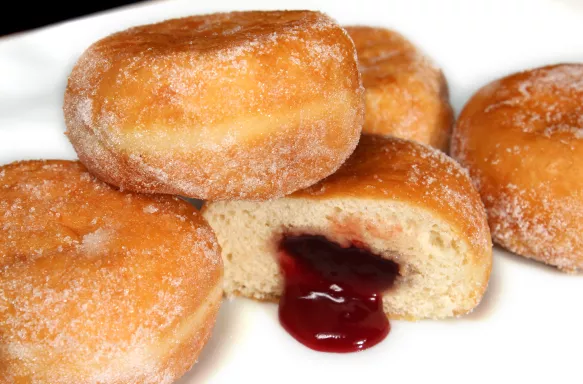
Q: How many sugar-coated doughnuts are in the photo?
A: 5